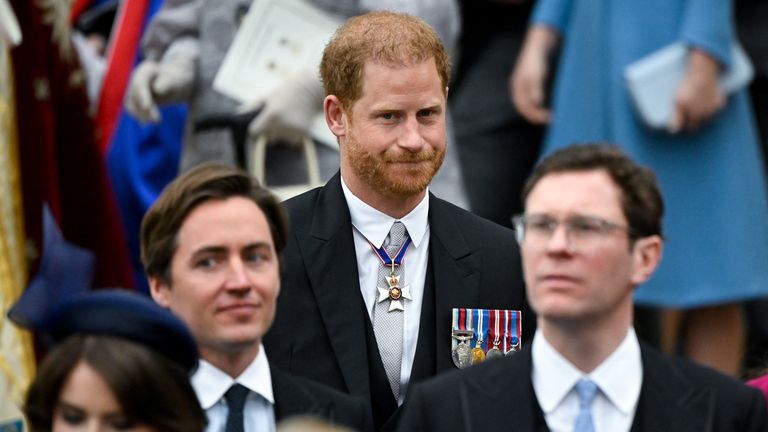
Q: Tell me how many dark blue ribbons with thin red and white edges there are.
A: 1